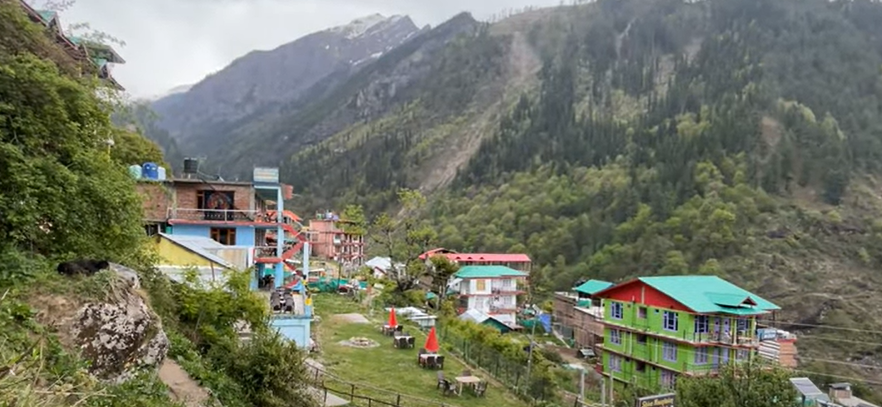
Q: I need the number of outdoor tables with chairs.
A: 4